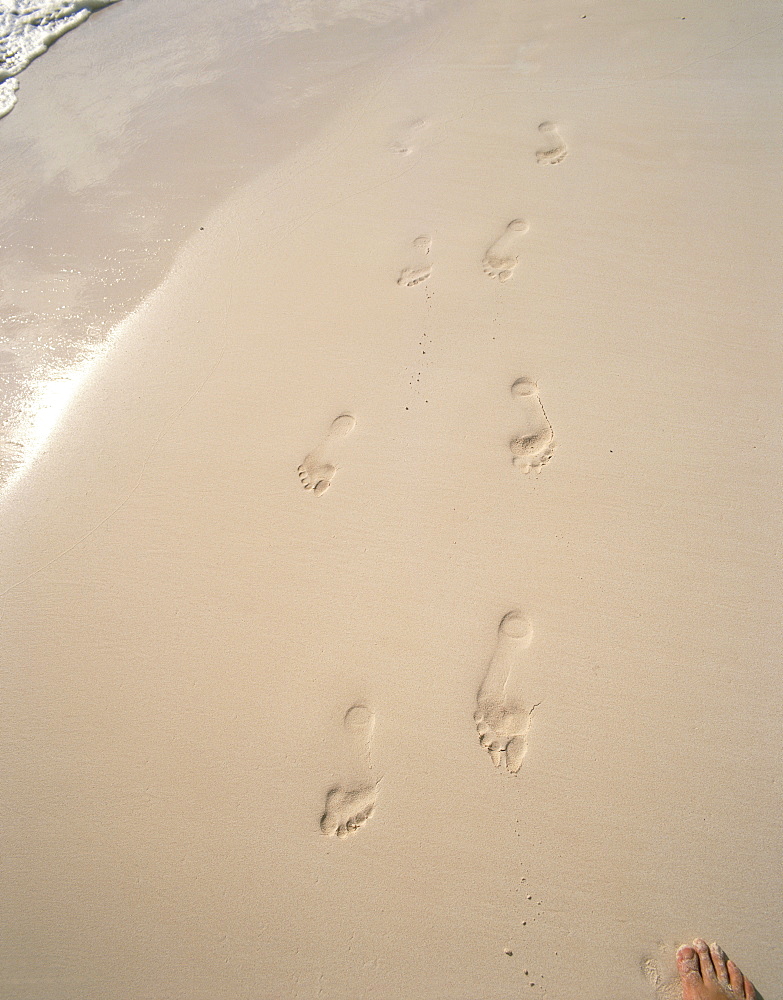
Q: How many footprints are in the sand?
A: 8